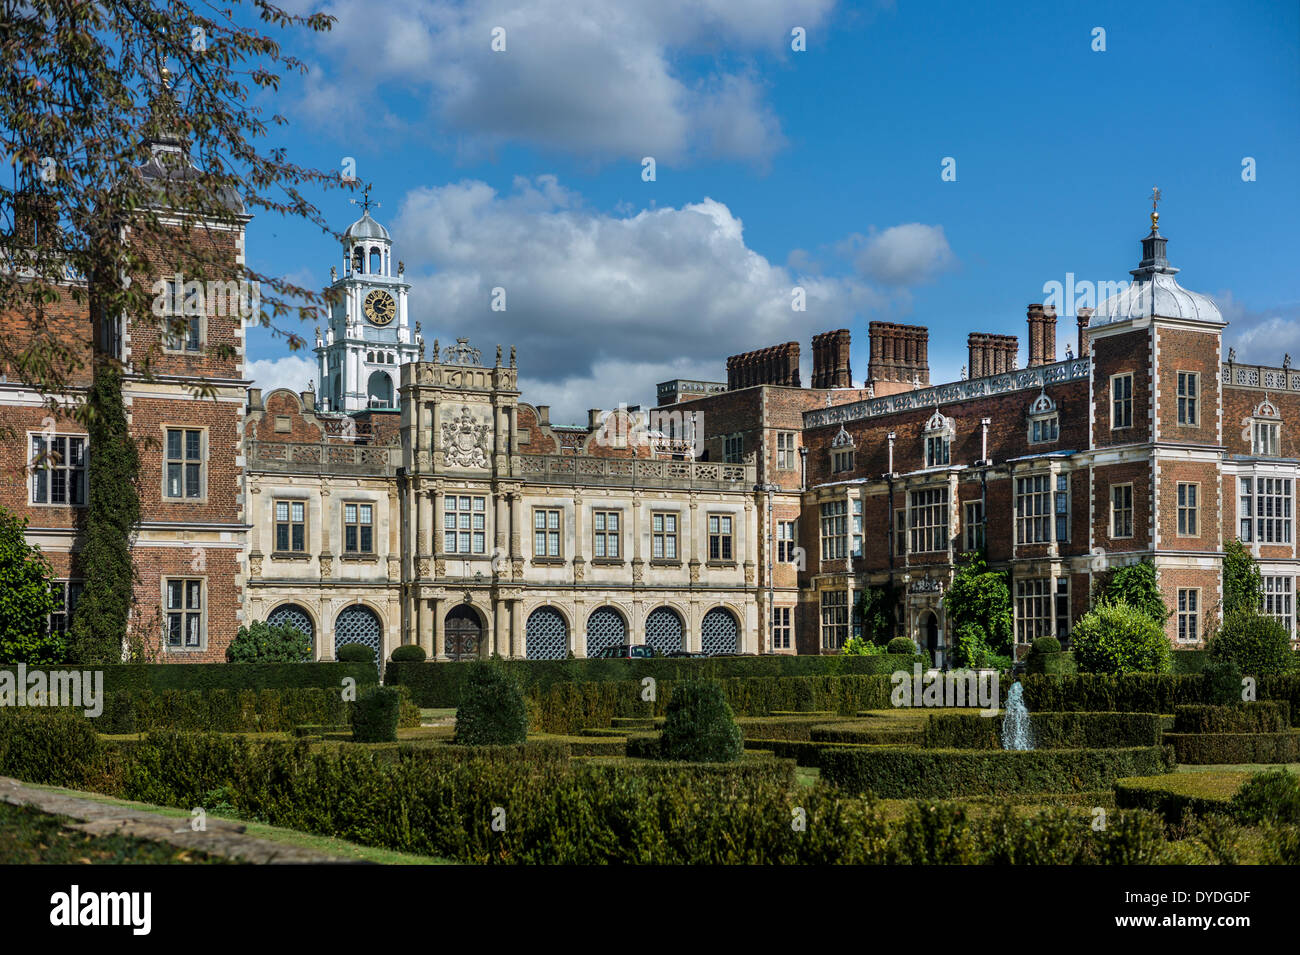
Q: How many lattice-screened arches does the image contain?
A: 6